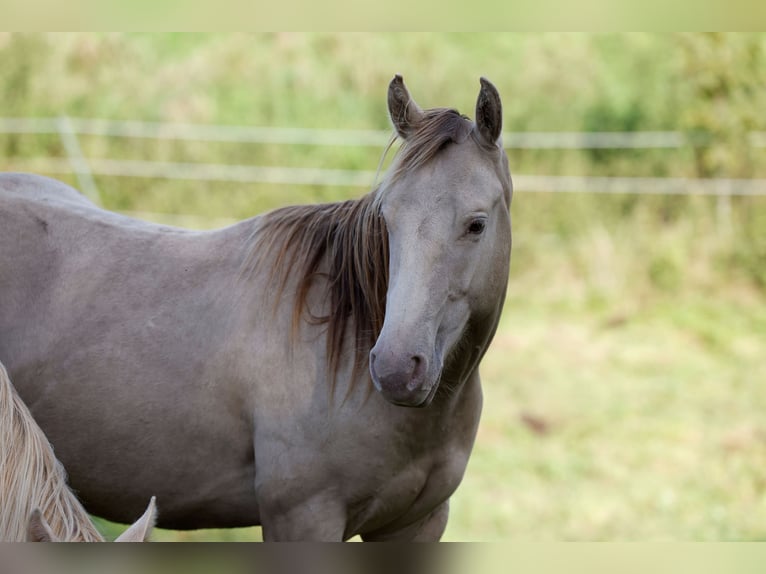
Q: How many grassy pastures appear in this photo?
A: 1